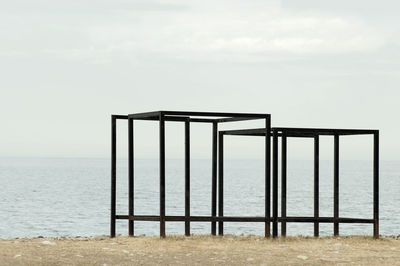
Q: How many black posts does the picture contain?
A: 12